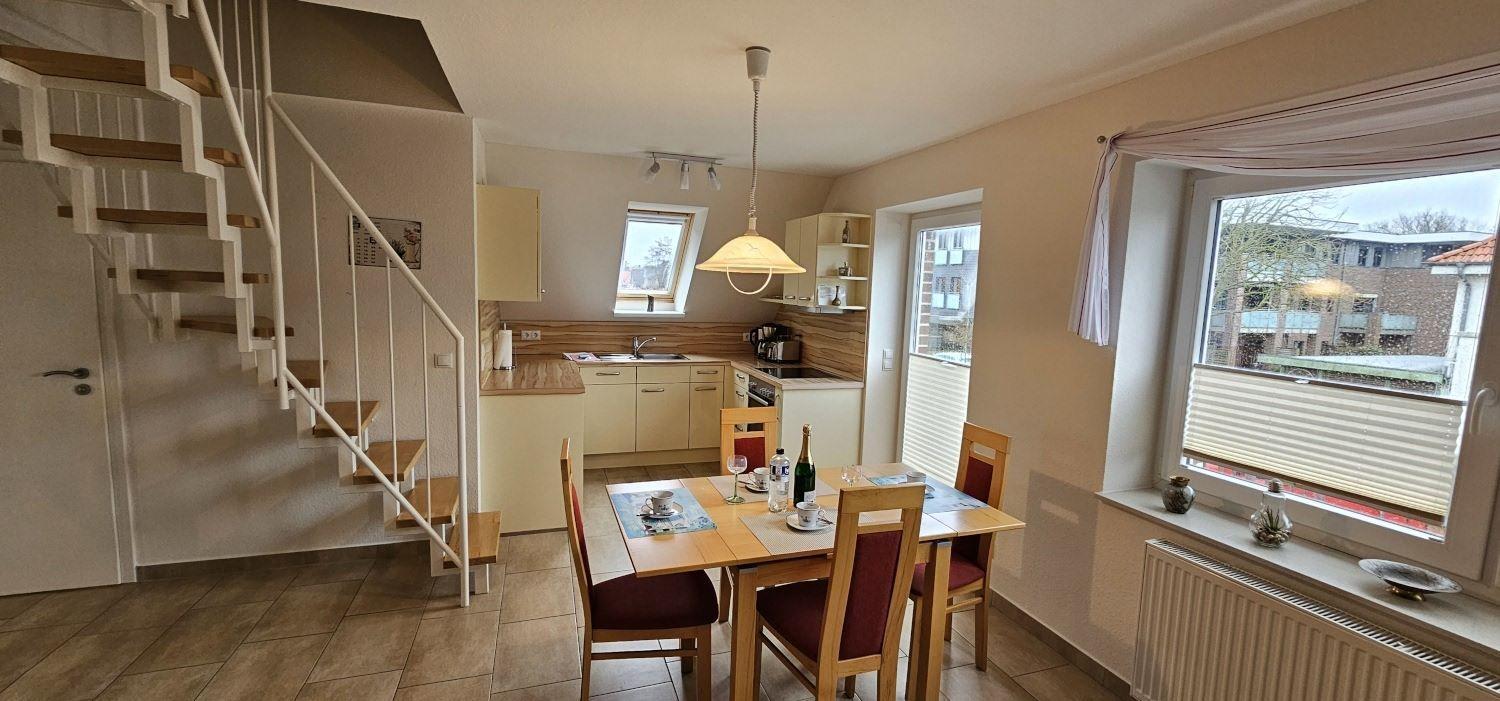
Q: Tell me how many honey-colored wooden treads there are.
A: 10